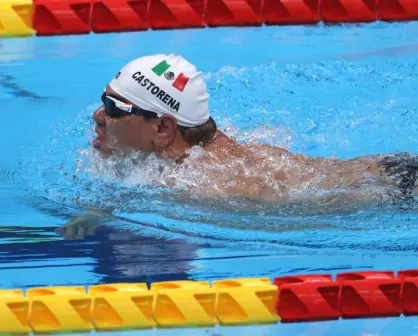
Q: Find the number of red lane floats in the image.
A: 10